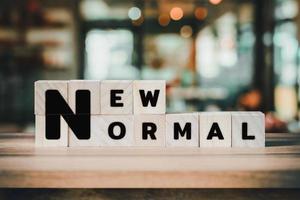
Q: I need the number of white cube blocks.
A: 11